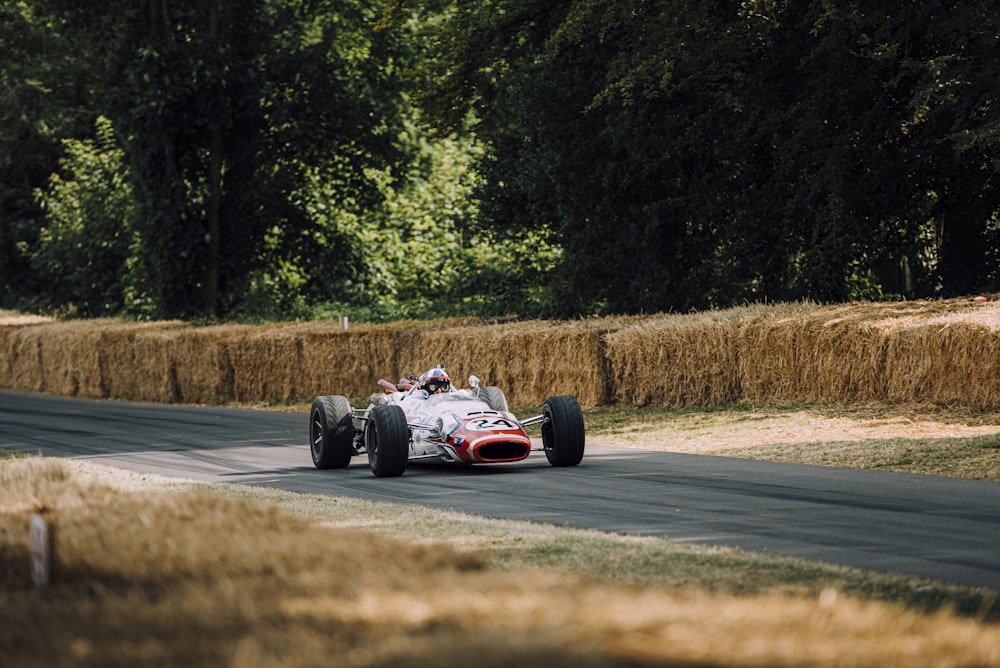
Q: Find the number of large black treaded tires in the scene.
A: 4